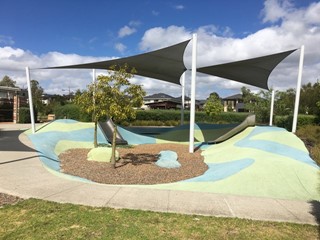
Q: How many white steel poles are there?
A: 6